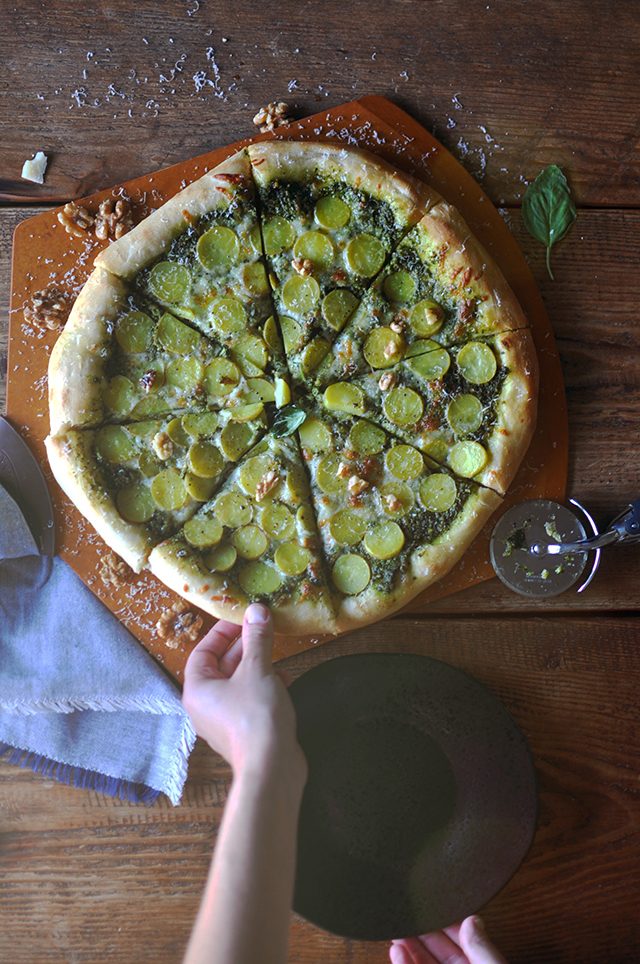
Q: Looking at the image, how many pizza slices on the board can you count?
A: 8